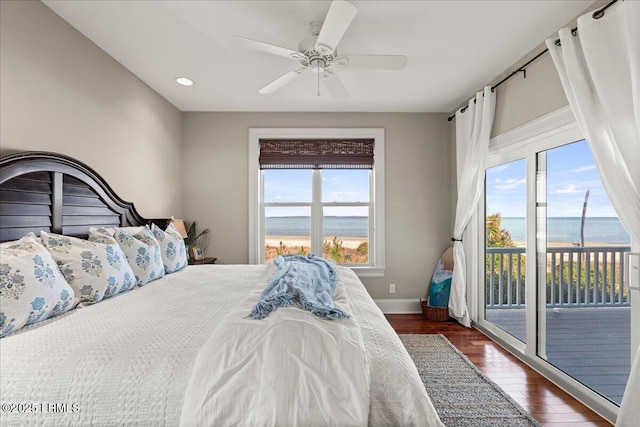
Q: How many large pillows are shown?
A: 4